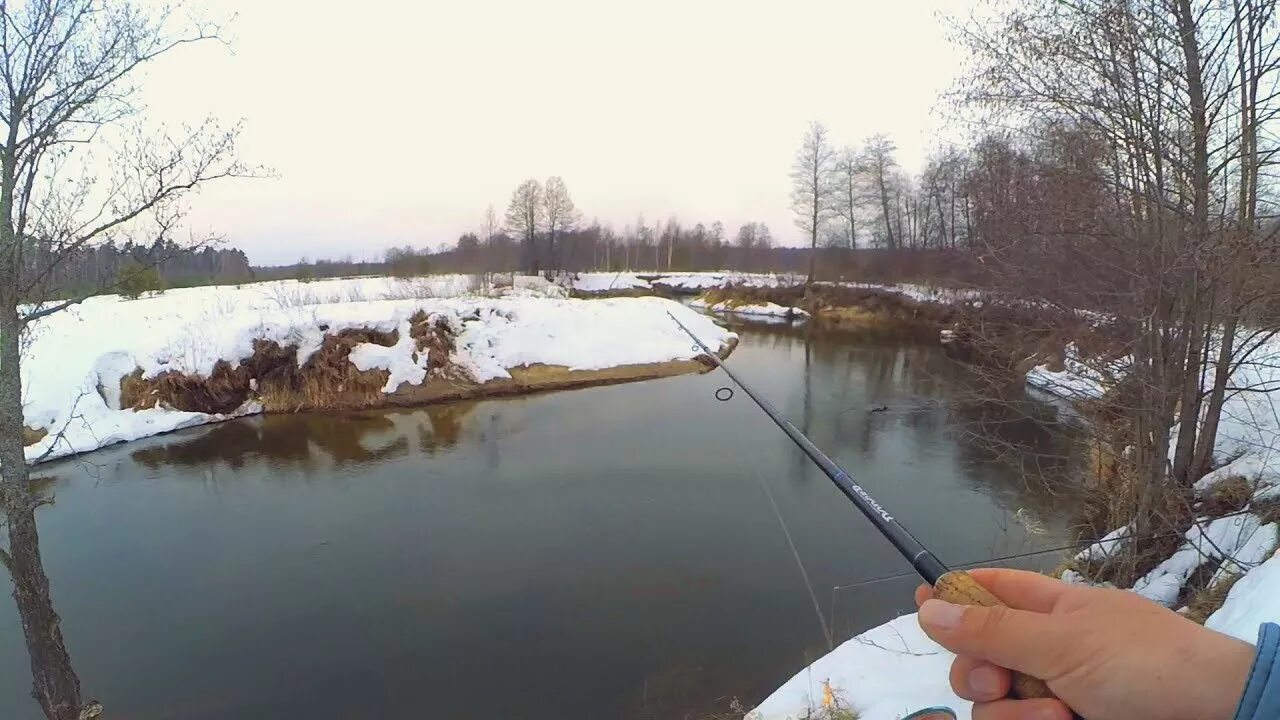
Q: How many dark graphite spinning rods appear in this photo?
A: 1